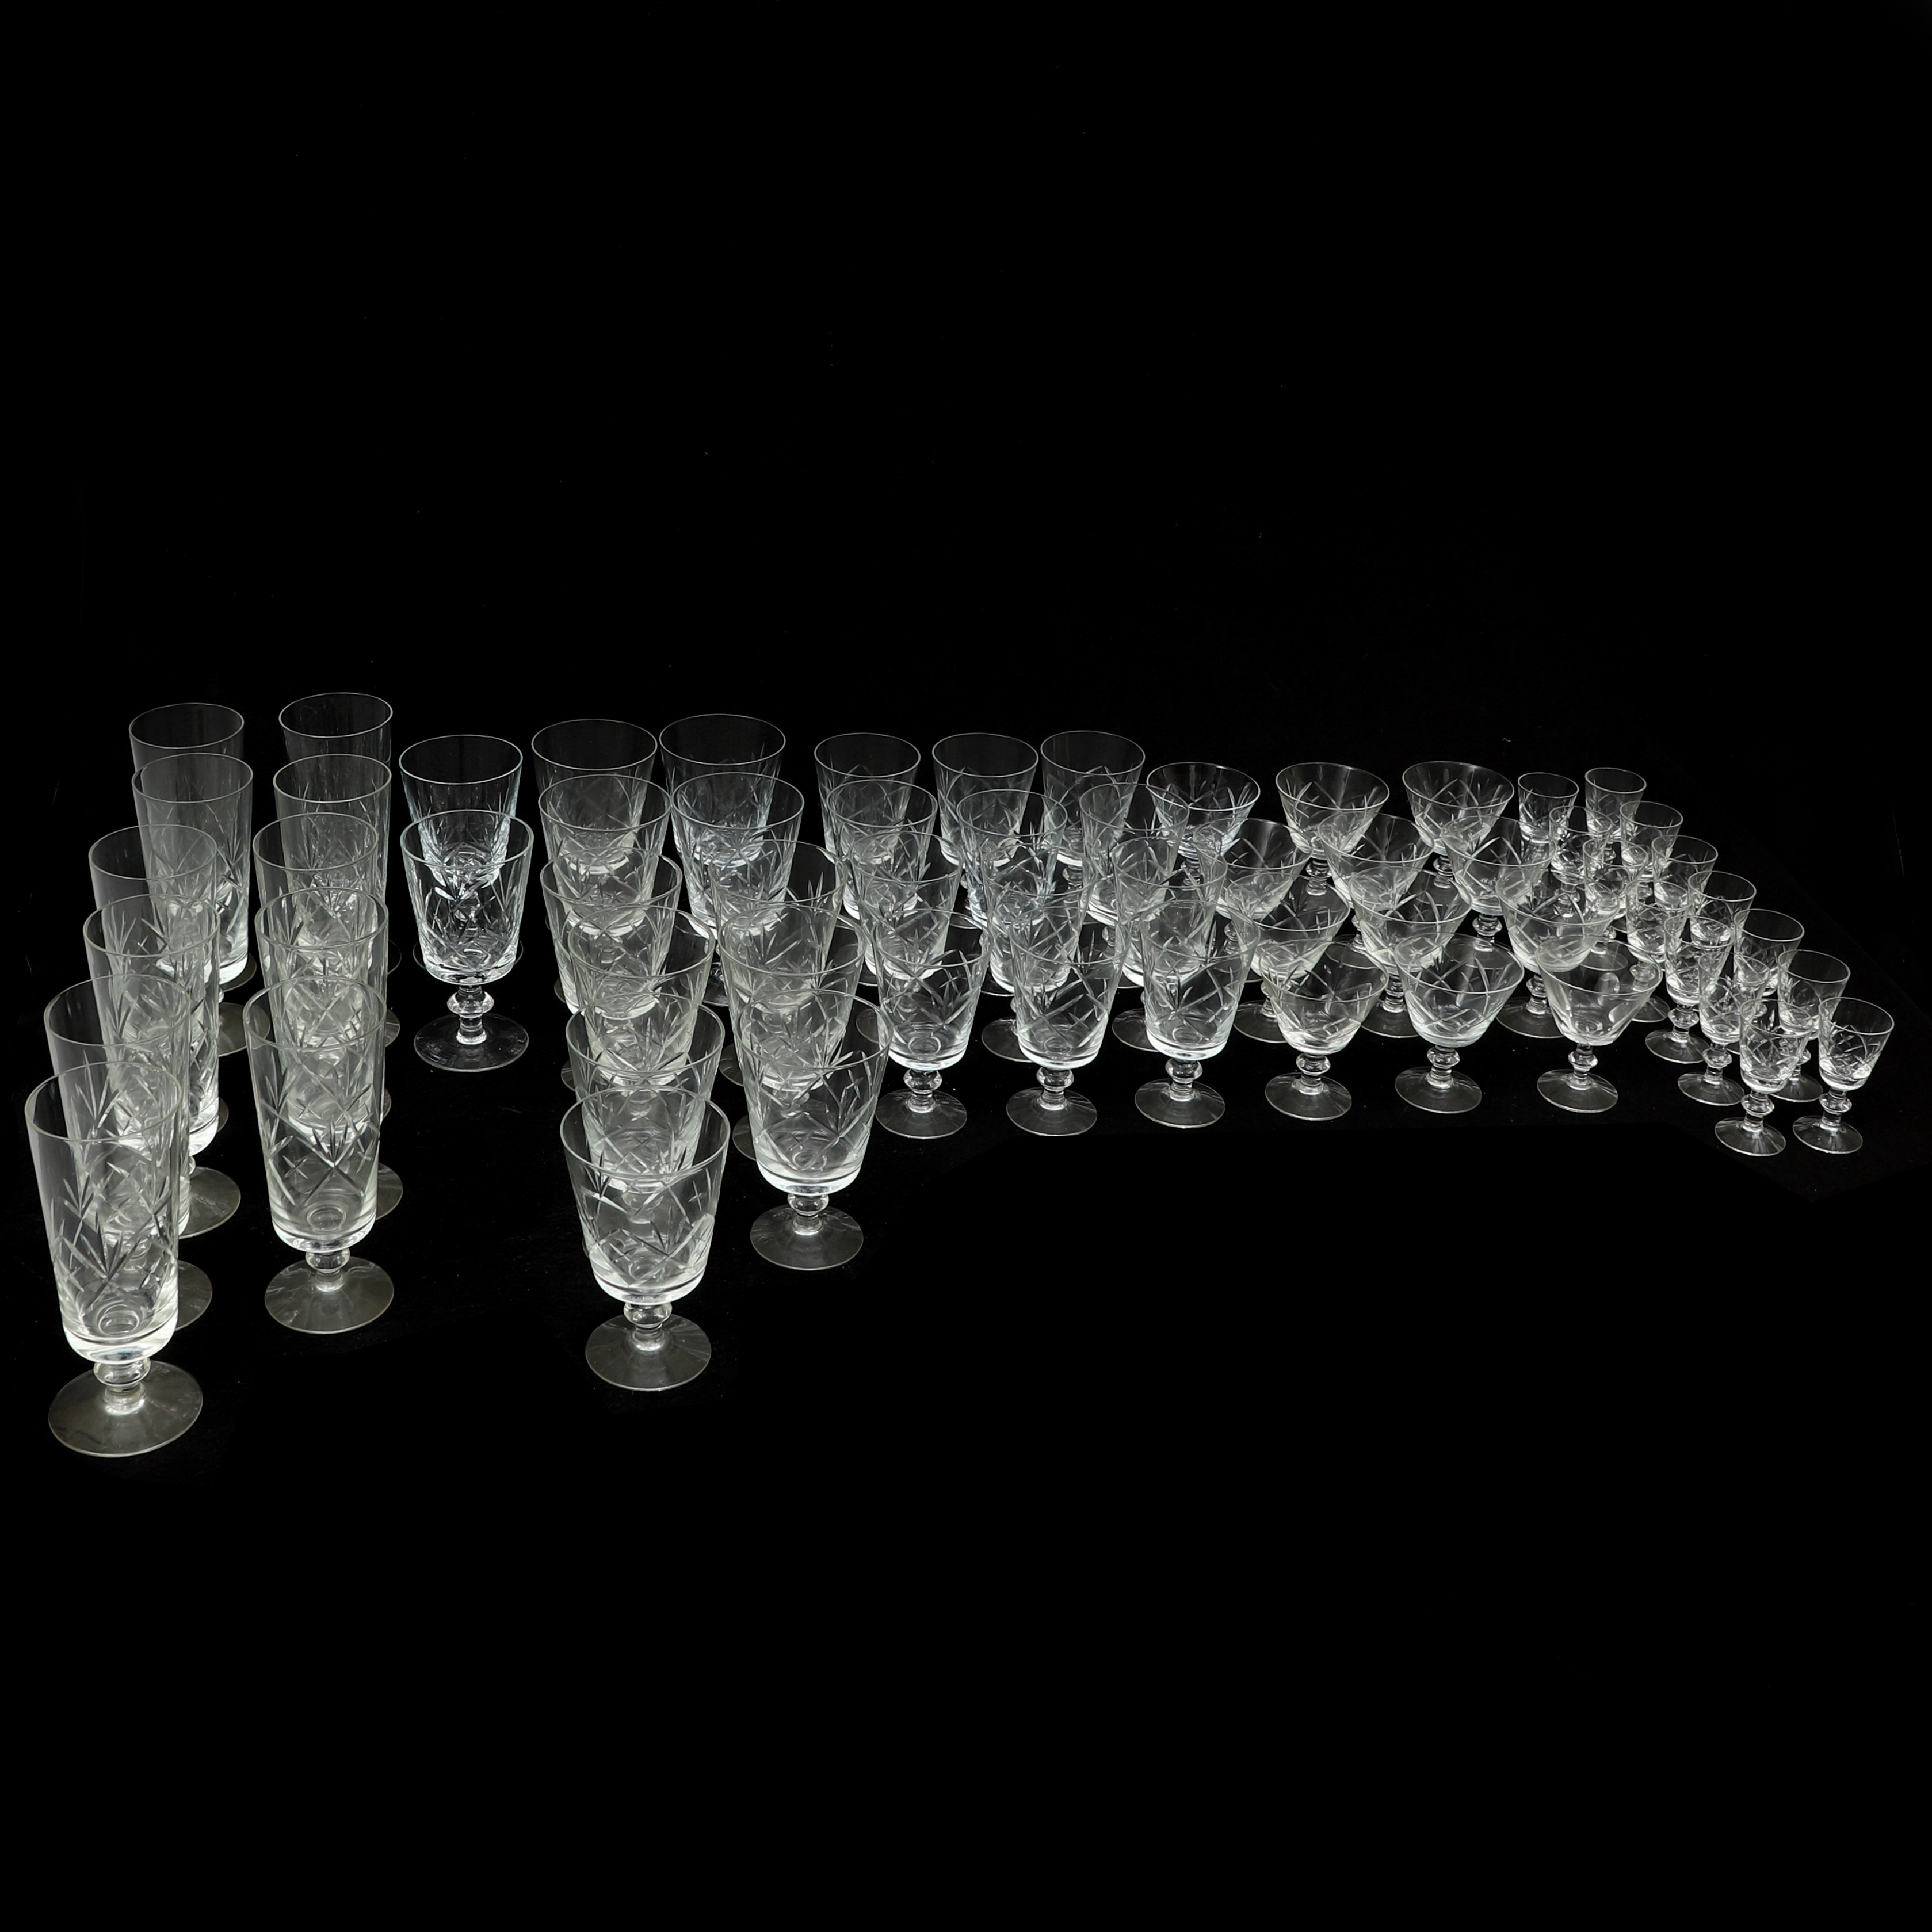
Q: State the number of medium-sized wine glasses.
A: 12